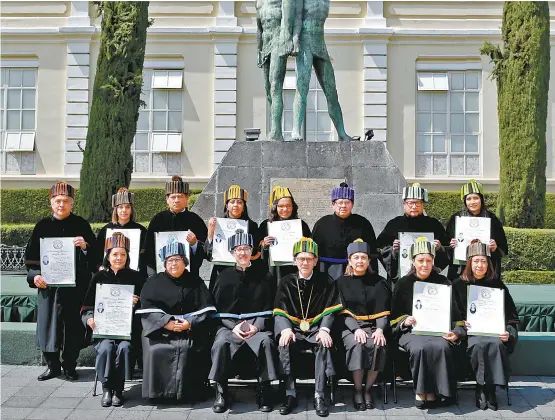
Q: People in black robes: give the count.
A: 15